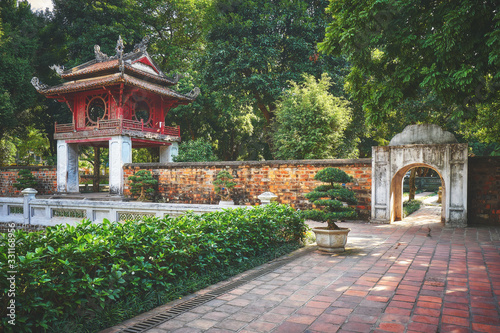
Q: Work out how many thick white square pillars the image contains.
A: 3